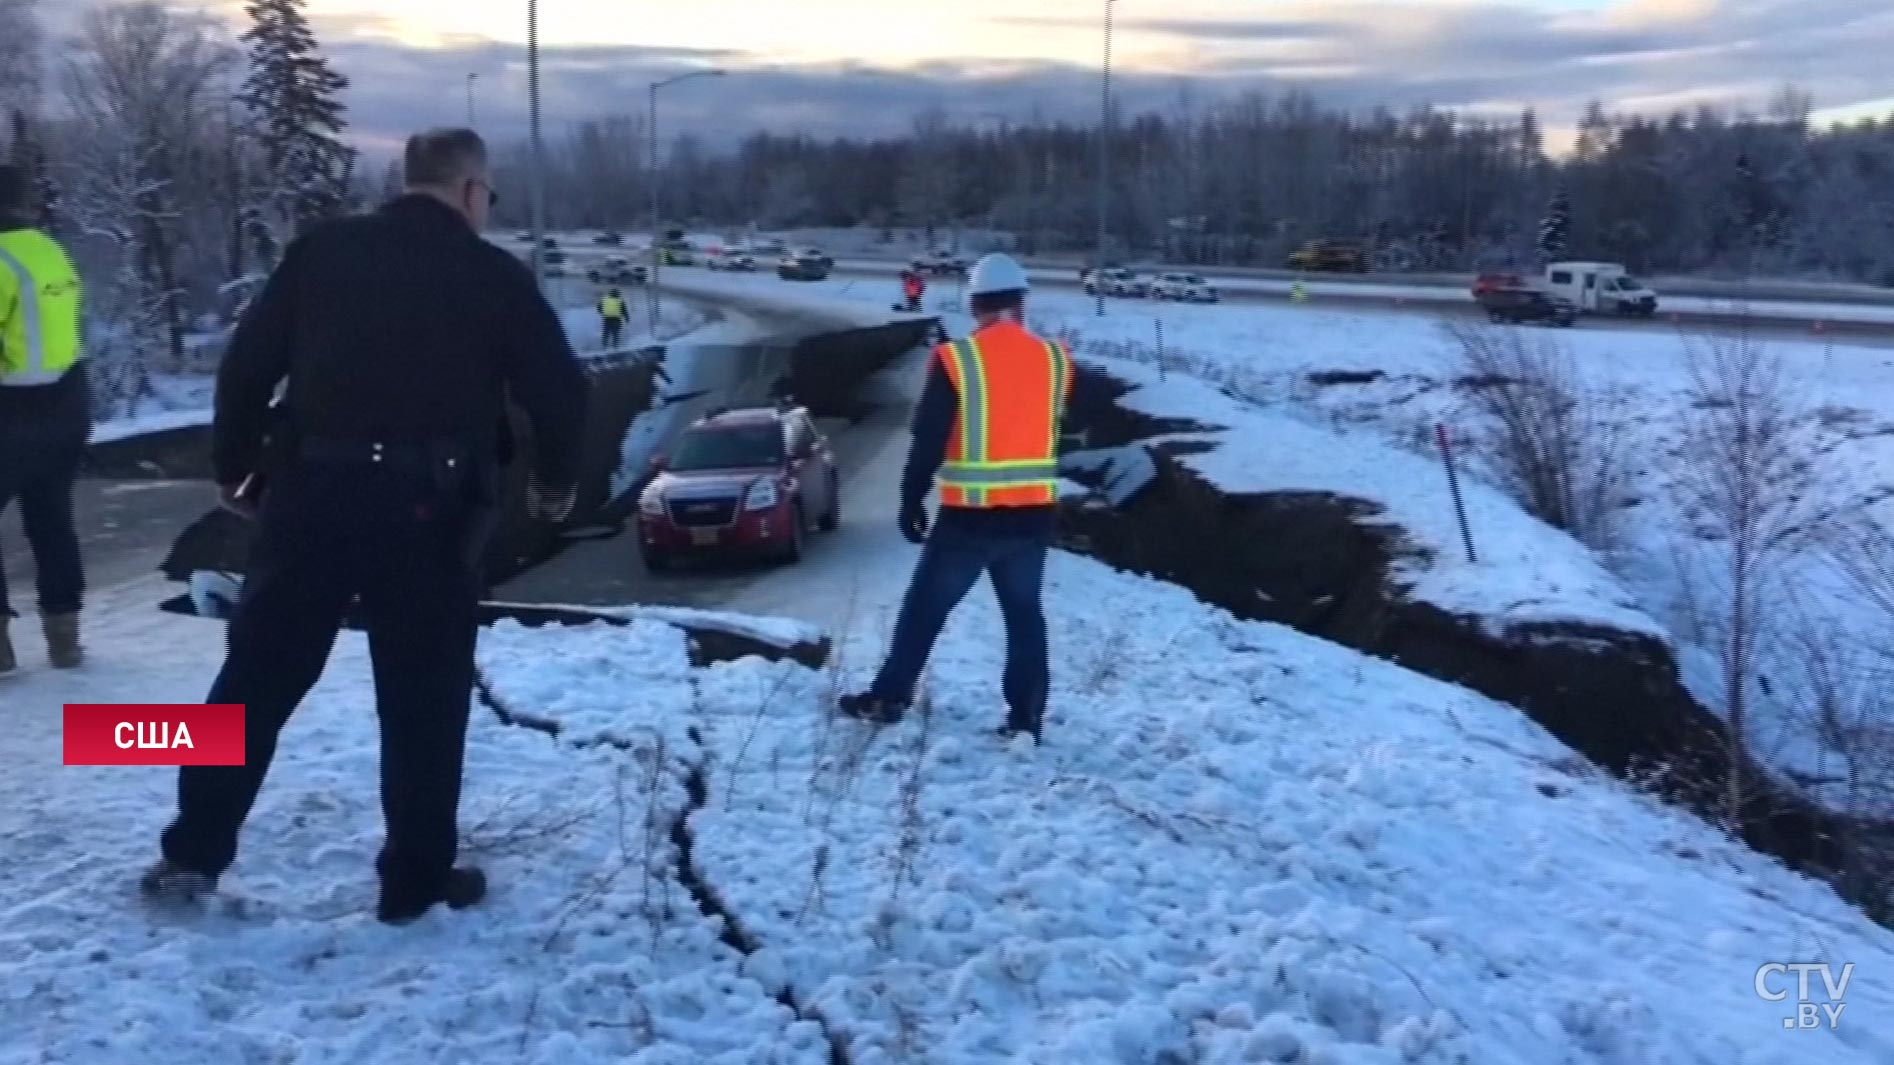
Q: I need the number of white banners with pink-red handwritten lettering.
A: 0